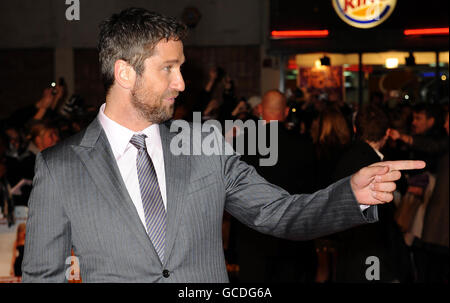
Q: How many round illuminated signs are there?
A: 1